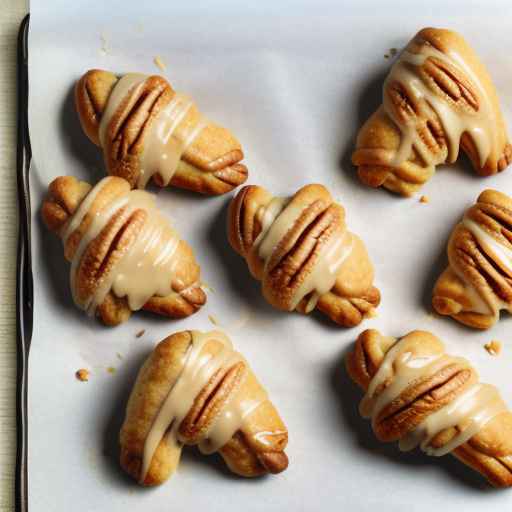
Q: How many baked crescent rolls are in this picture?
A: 7